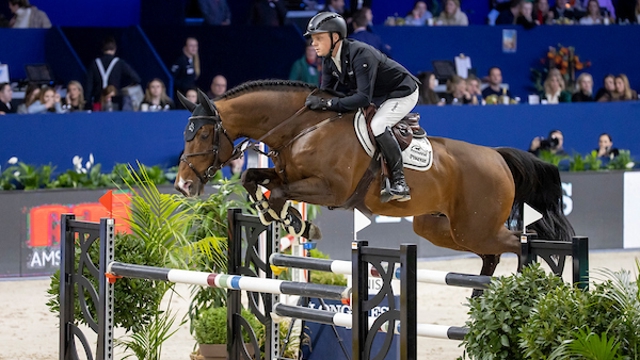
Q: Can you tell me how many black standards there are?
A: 4